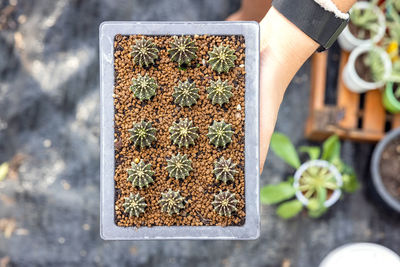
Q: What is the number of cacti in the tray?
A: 15